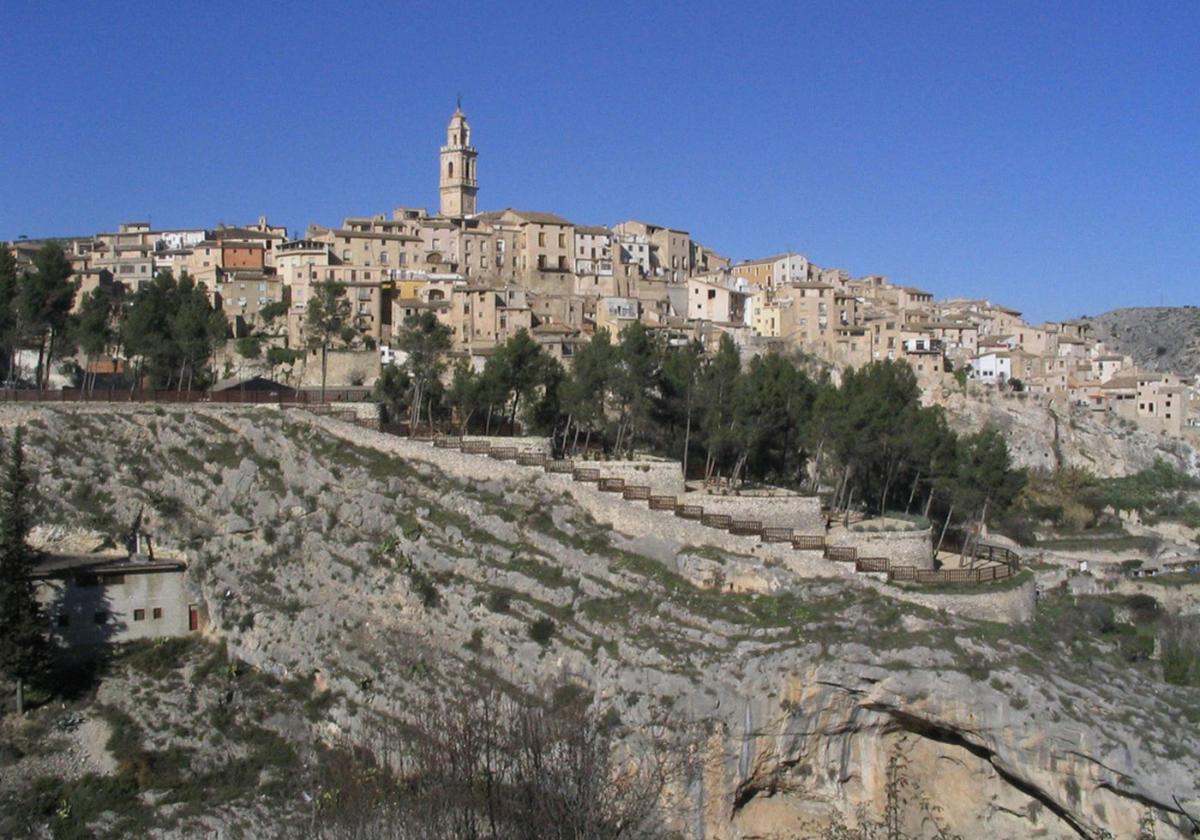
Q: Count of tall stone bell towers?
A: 1